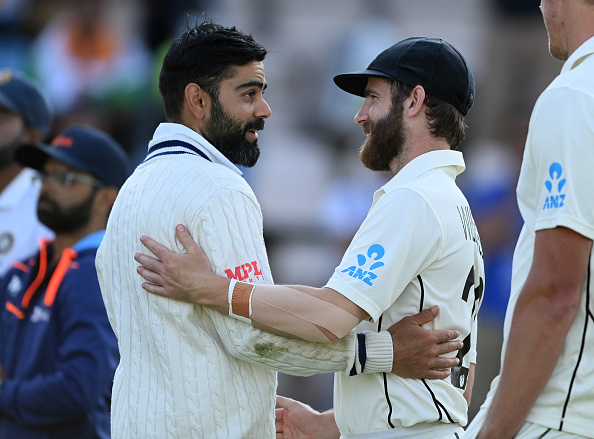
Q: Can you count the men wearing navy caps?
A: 2